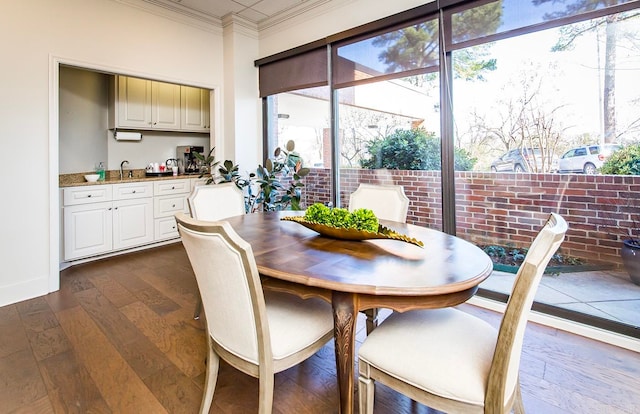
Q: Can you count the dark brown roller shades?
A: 3